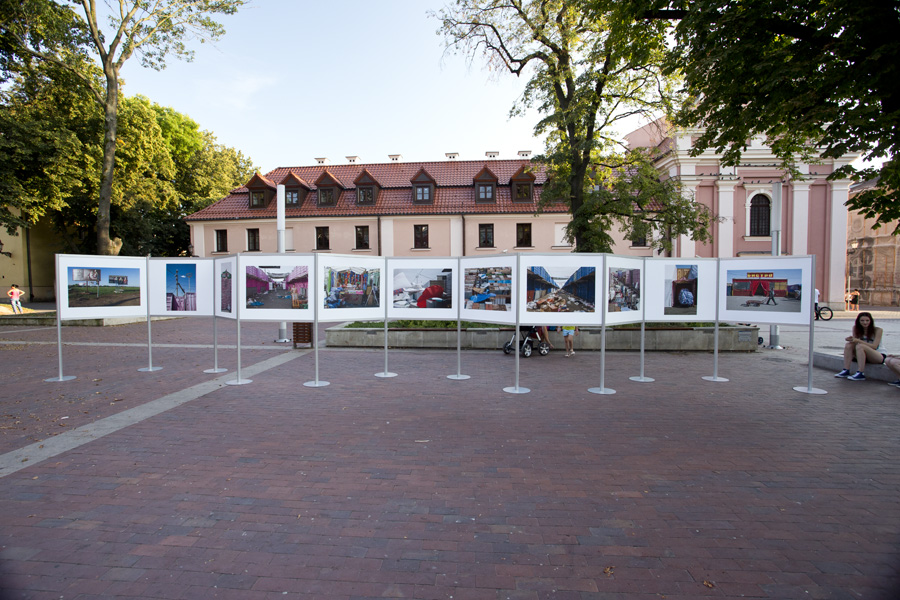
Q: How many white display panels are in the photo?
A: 11